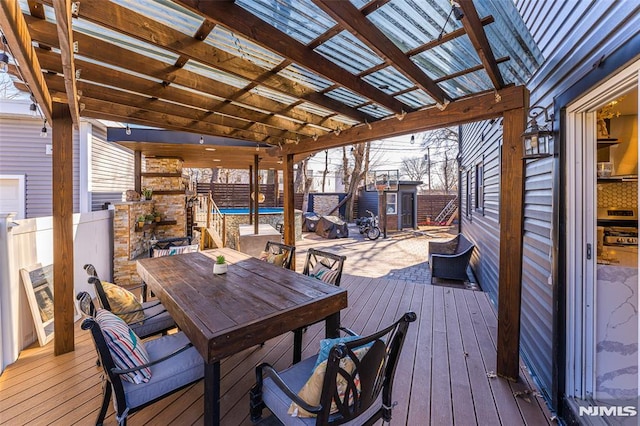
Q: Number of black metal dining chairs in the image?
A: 6